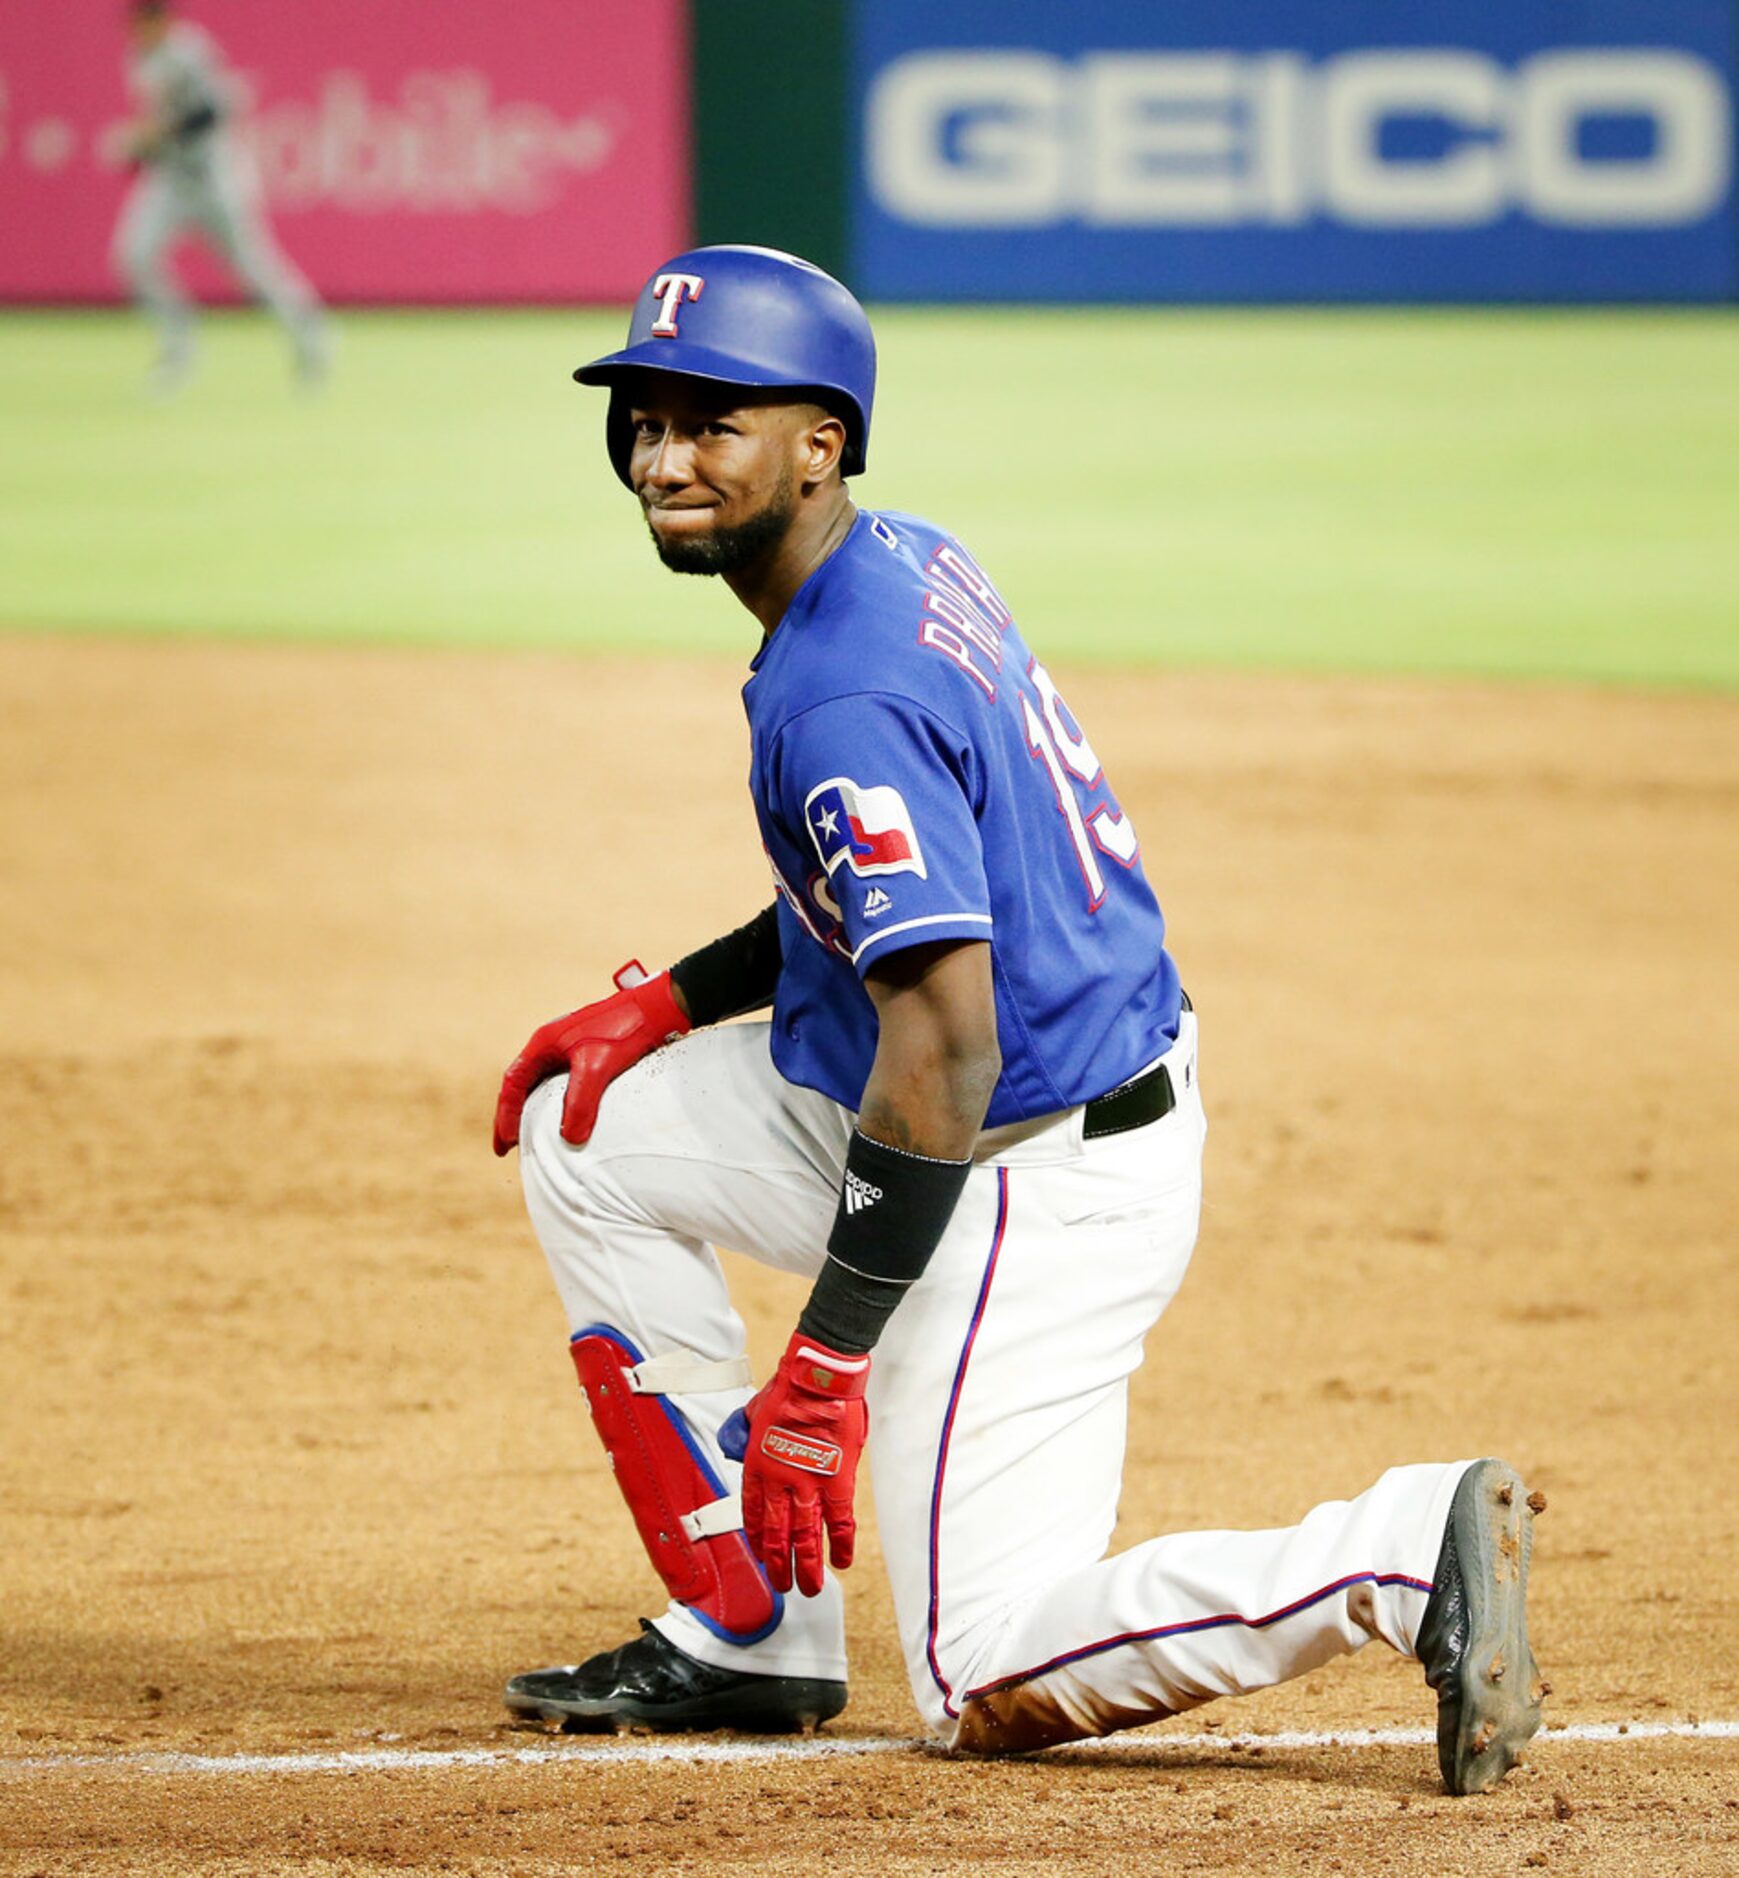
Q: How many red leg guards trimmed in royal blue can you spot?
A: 1